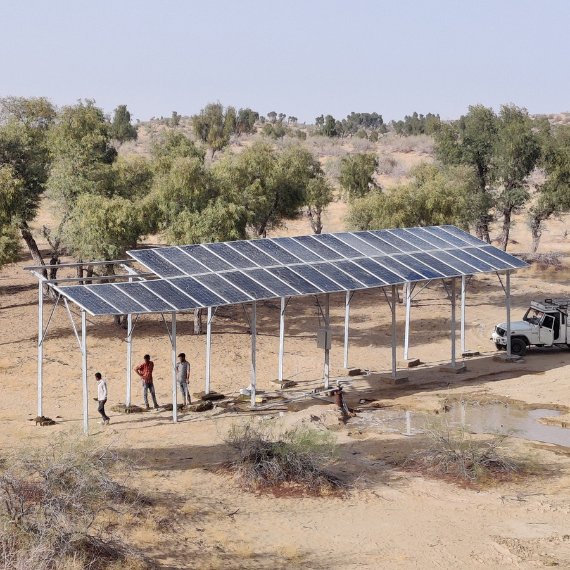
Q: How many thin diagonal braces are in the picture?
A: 15